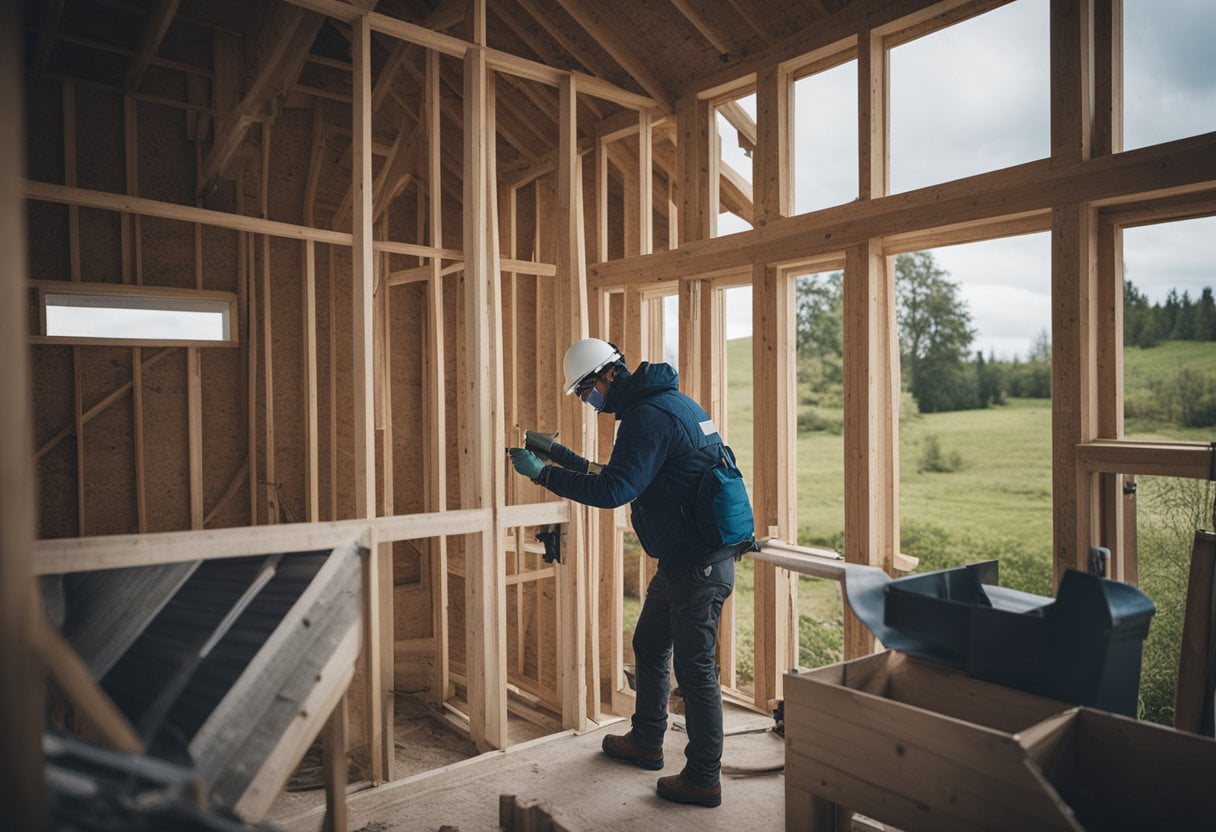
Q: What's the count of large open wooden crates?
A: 2